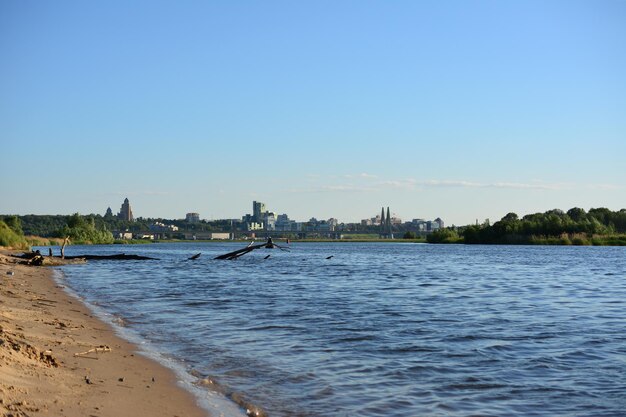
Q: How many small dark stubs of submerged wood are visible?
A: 3